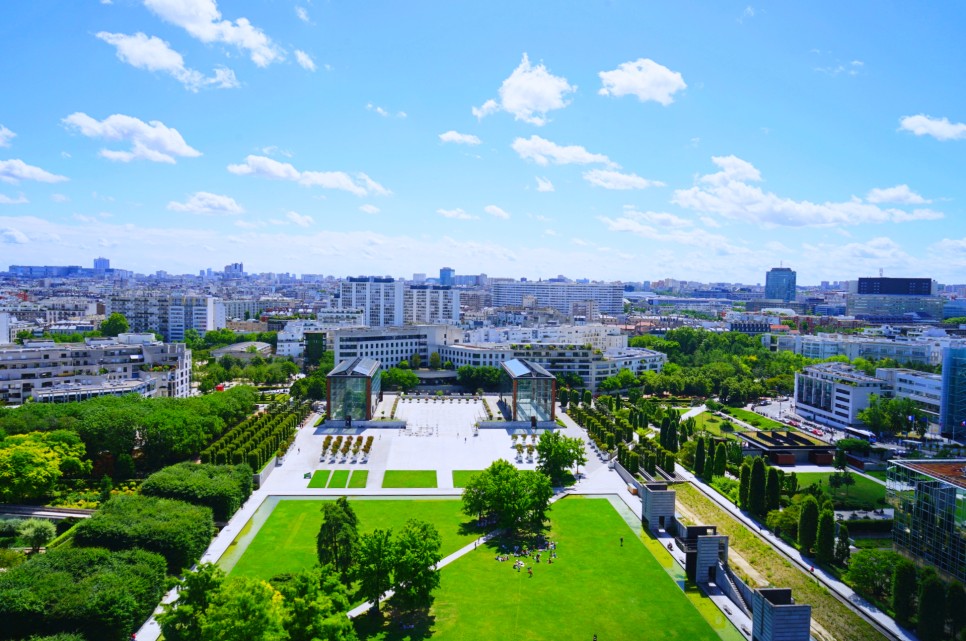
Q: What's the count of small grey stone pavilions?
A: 3